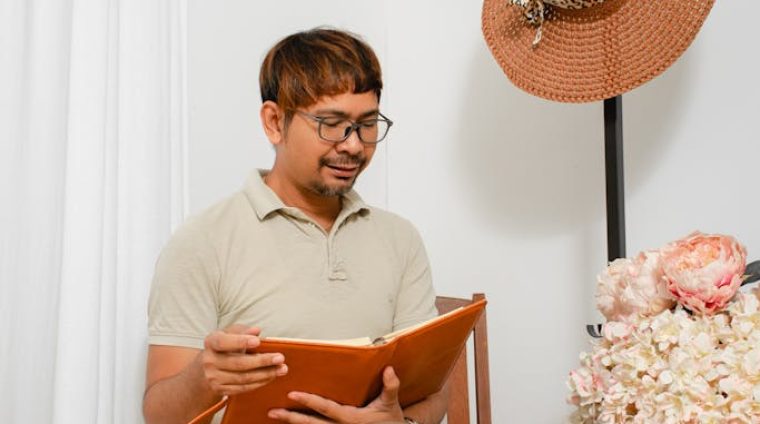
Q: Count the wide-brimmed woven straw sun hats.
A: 1